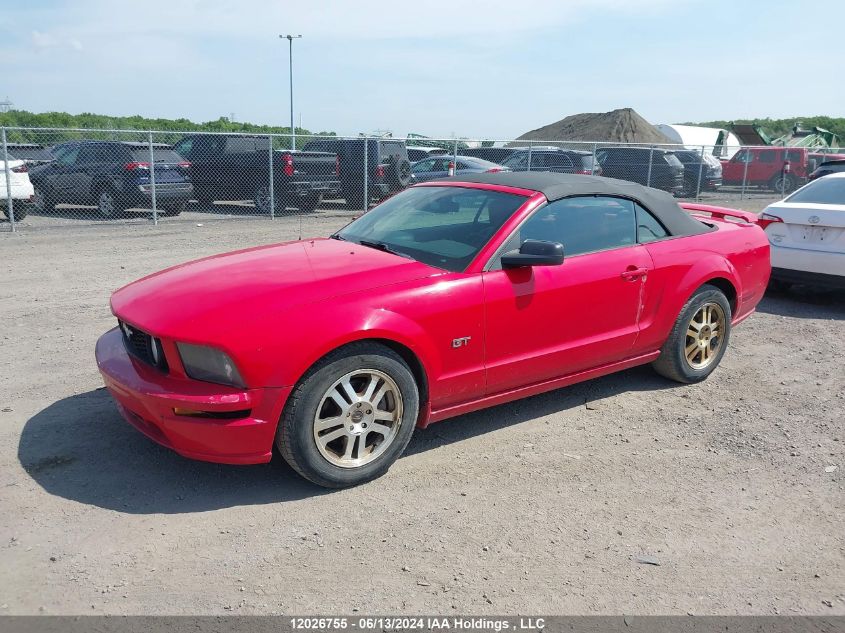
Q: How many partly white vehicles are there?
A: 2